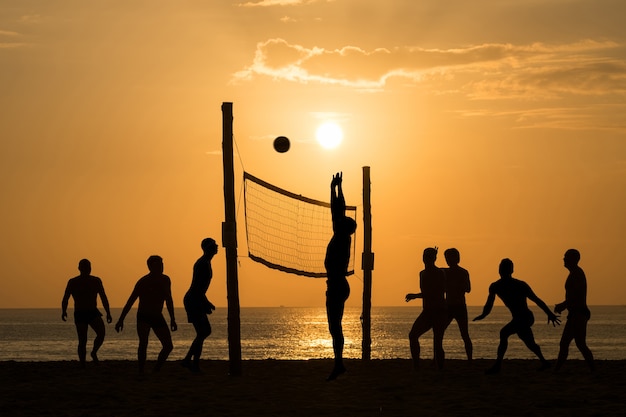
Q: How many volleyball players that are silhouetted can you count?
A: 8